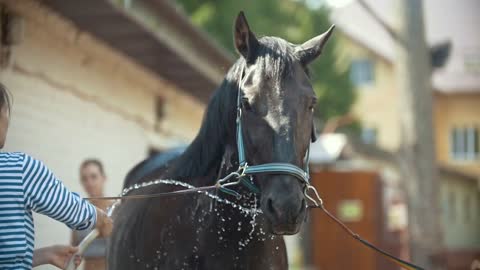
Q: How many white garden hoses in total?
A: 1